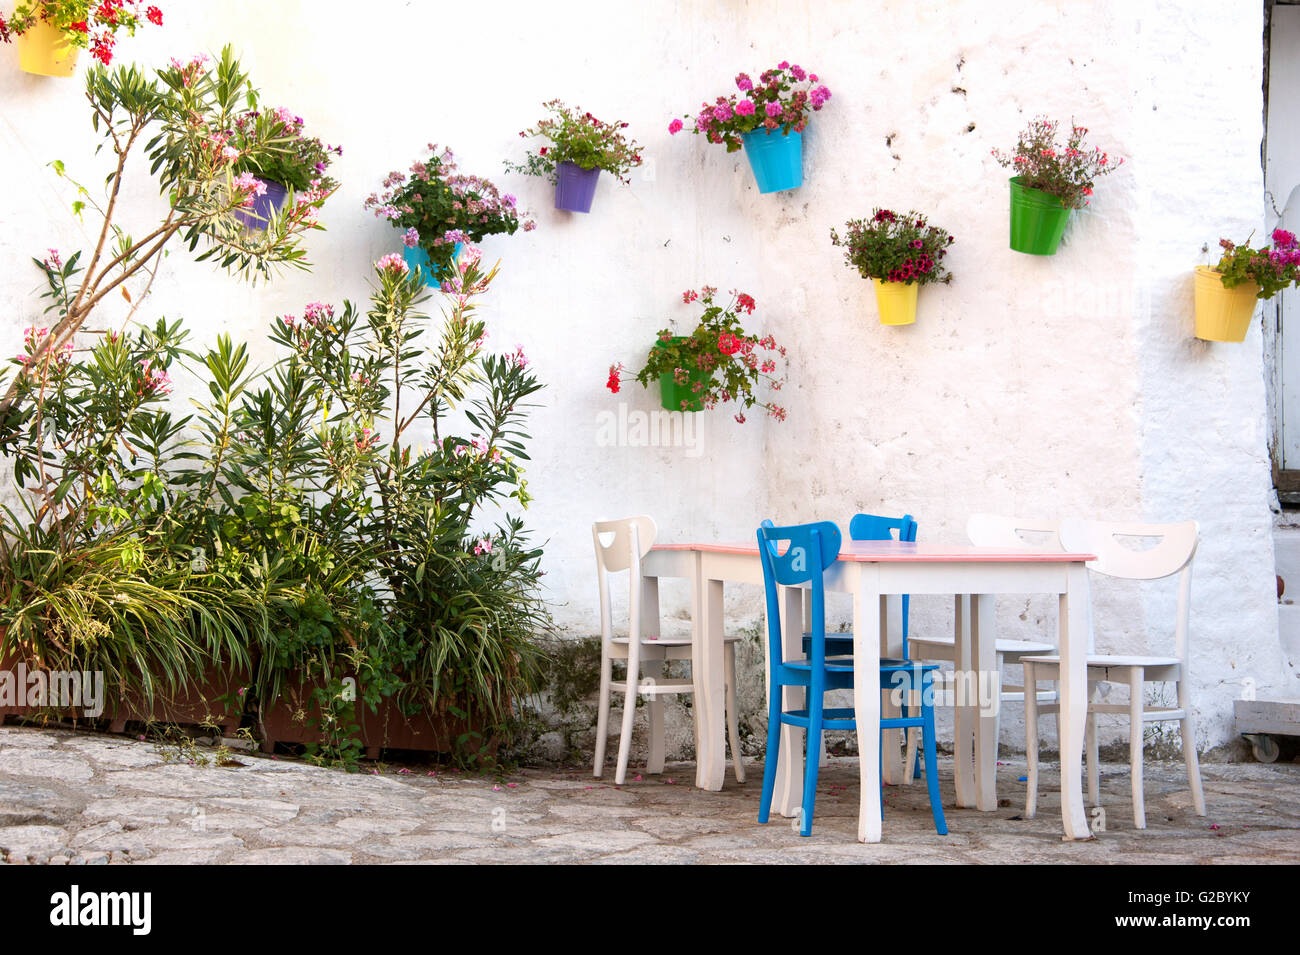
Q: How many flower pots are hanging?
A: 9